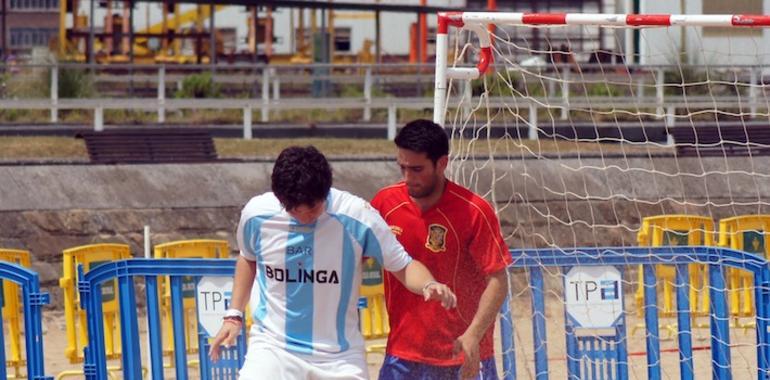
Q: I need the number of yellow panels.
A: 6